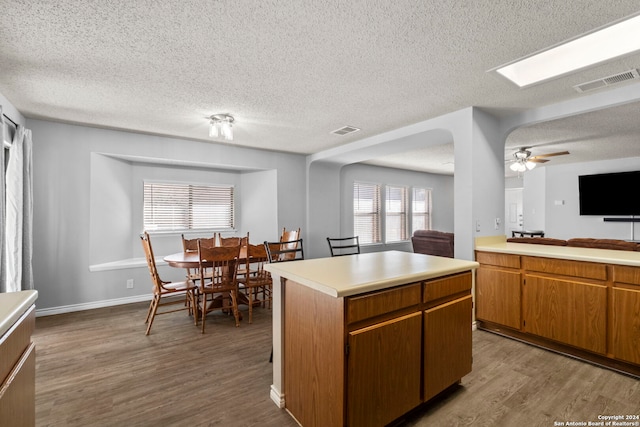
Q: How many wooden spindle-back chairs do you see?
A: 6